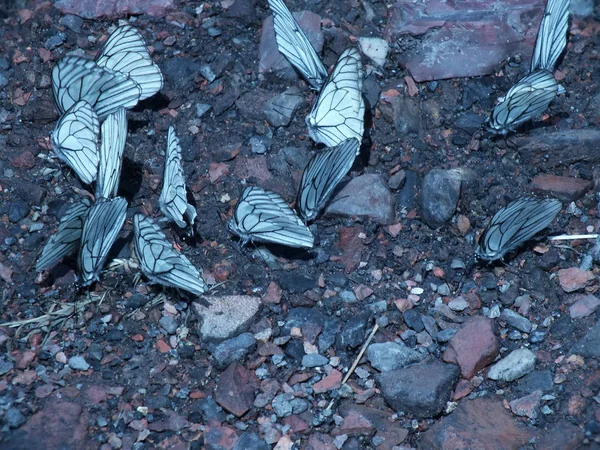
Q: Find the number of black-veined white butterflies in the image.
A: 15